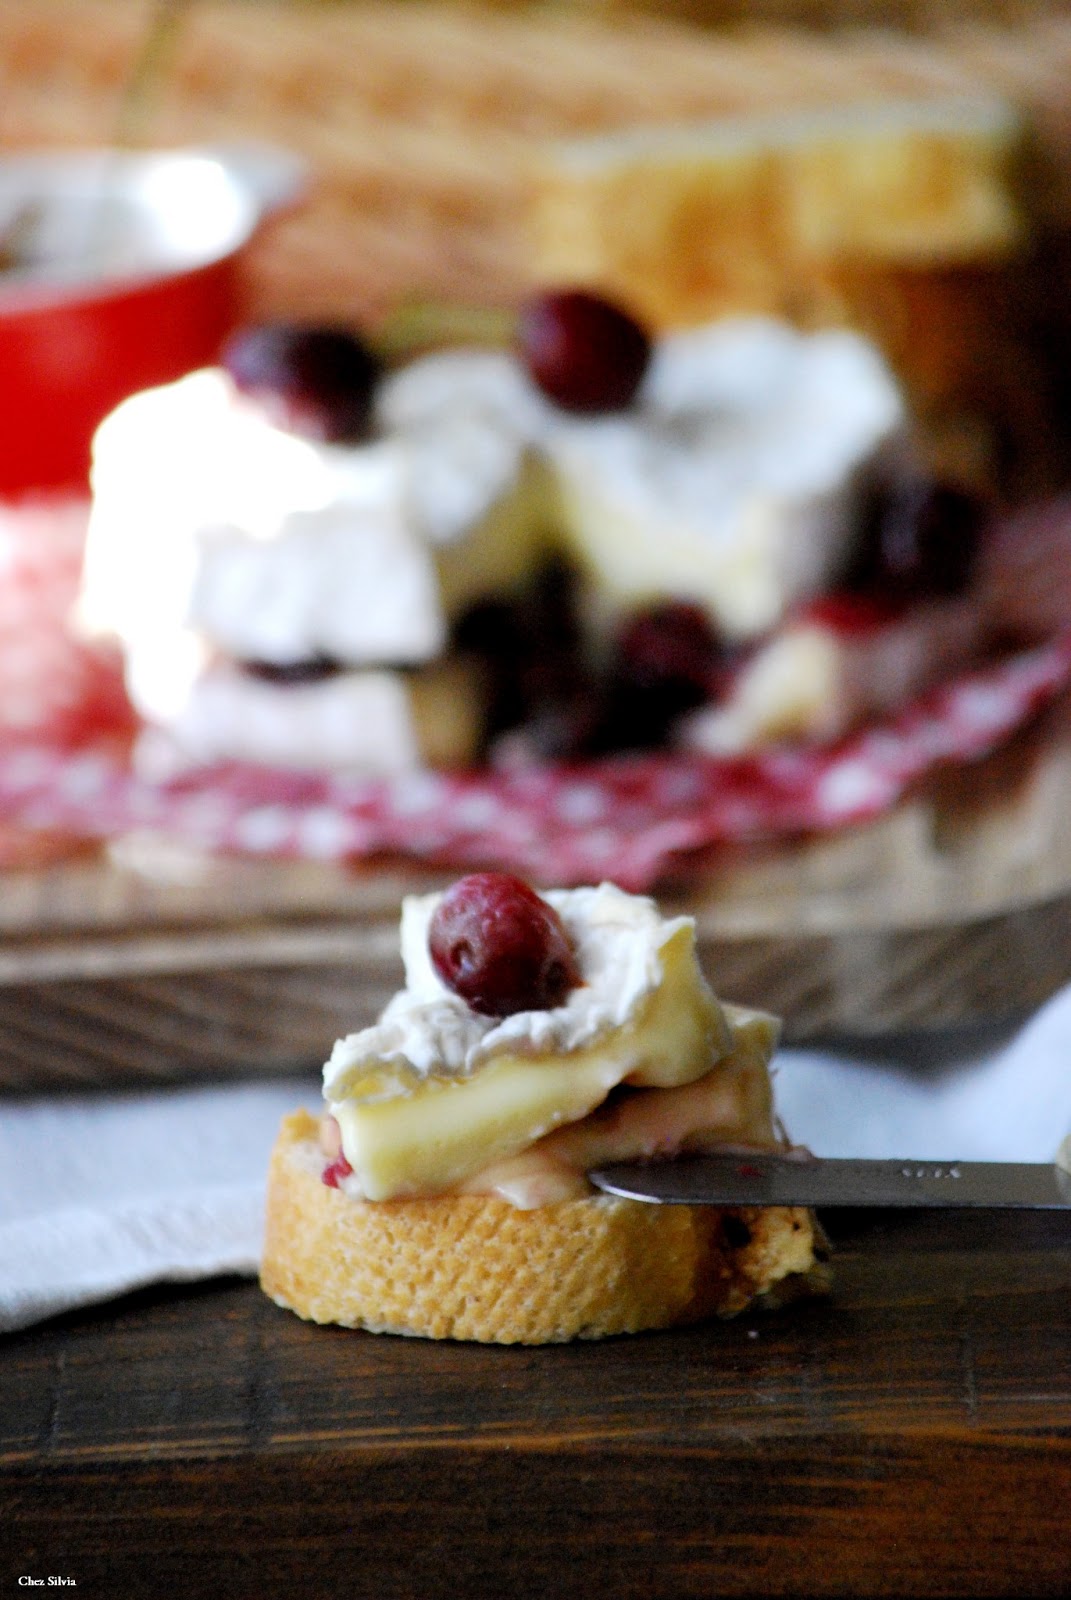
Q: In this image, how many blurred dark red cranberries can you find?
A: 4